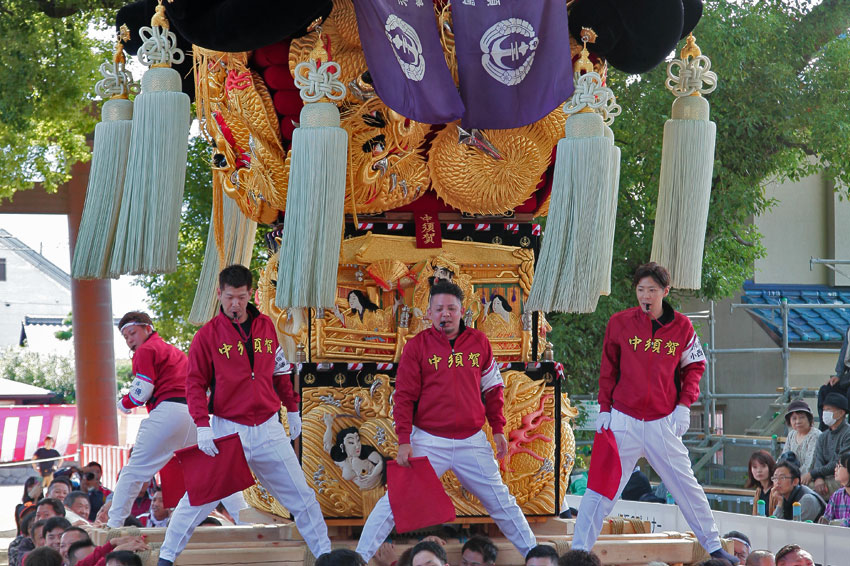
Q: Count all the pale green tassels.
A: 7